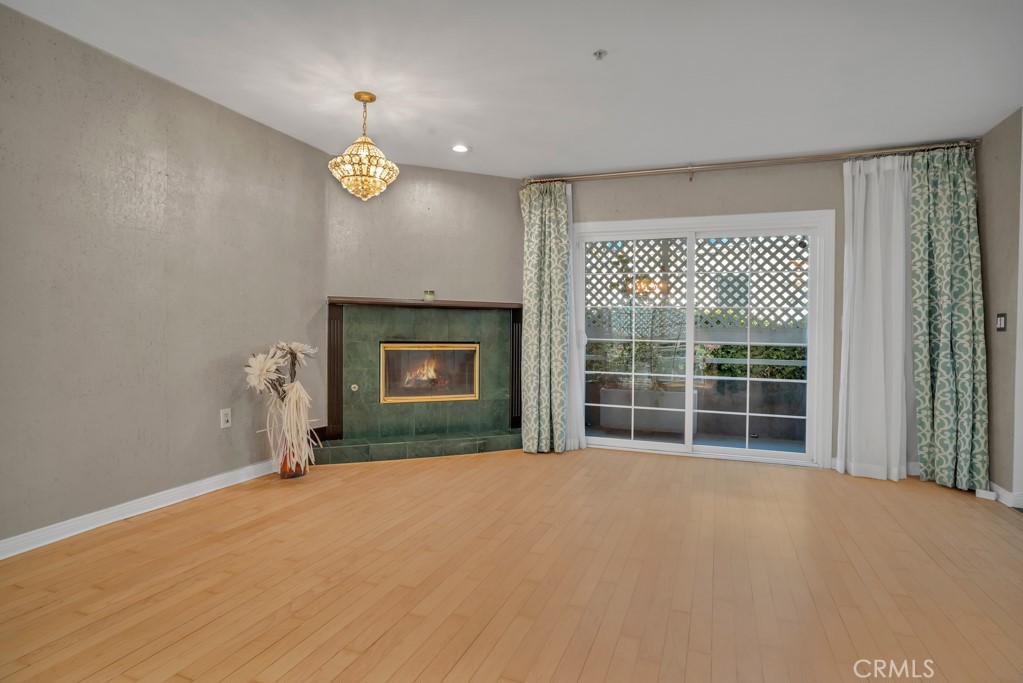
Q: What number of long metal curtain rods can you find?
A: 1